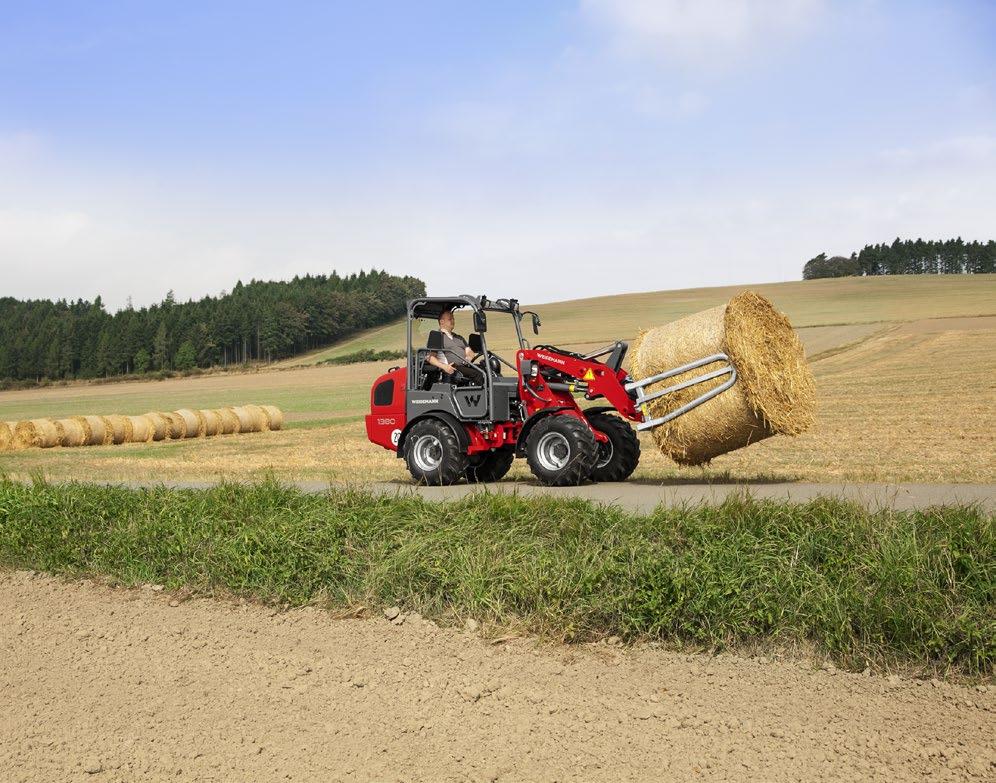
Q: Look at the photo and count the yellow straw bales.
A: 14